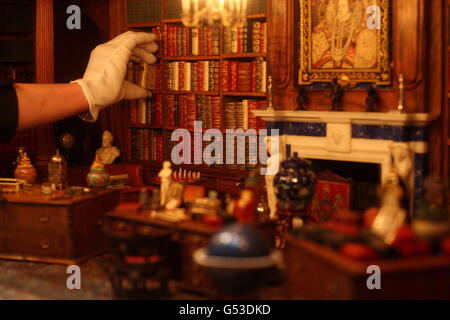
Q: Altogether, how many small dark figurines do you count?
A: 3